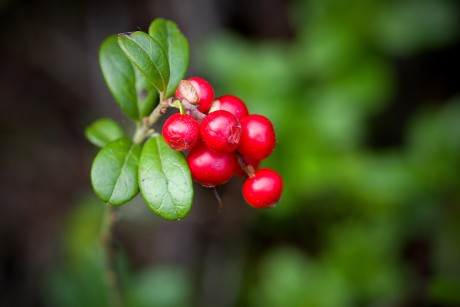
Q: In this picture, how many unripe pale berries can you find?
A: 0